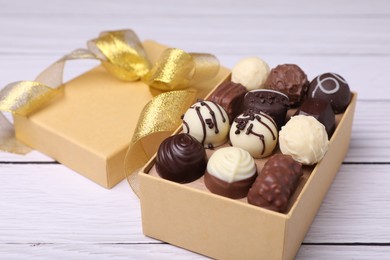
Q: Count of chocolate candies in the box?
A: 12